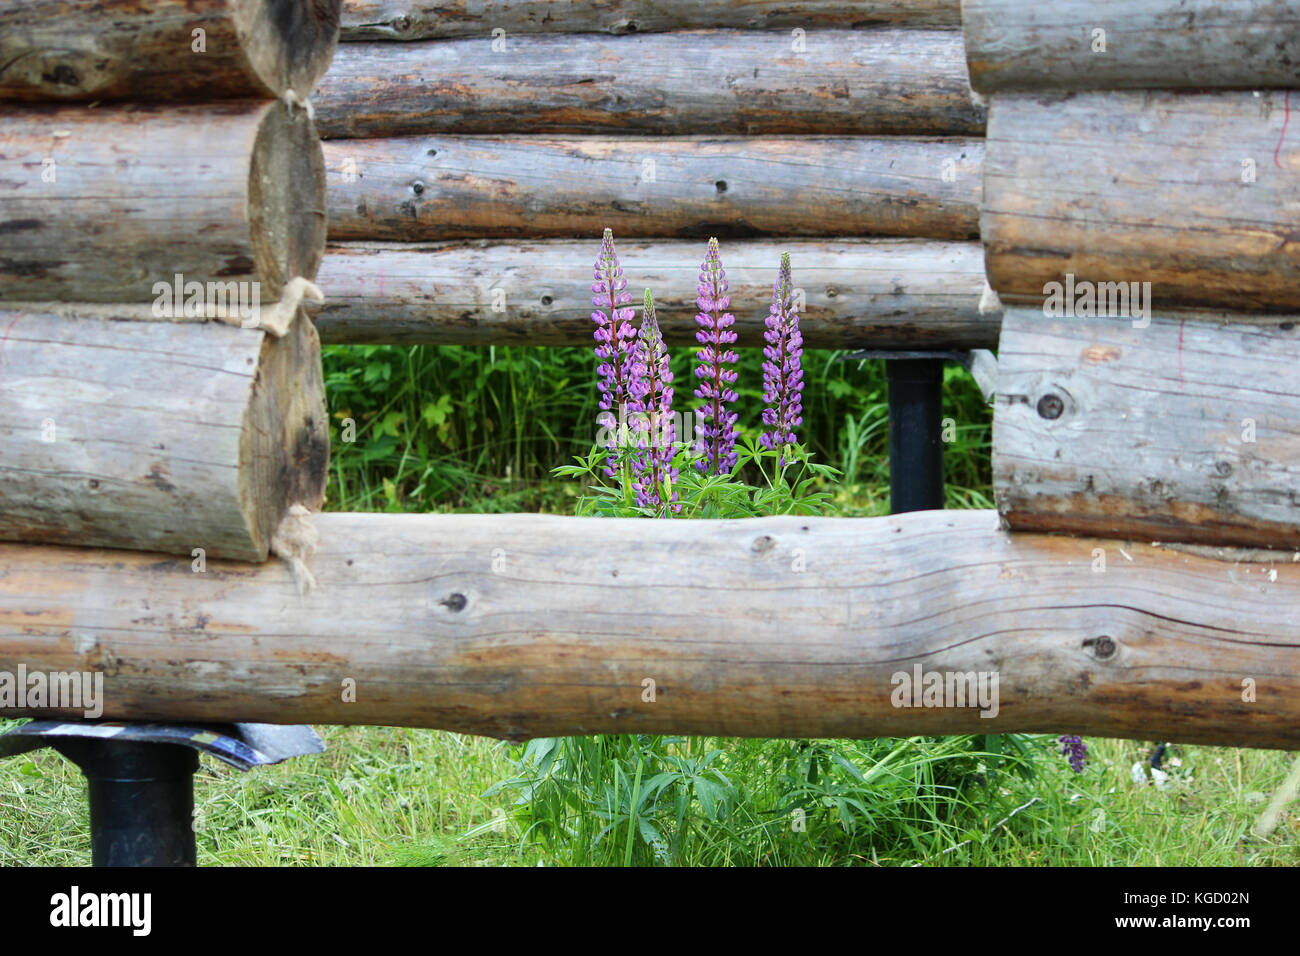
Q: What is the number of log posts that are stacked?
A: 11